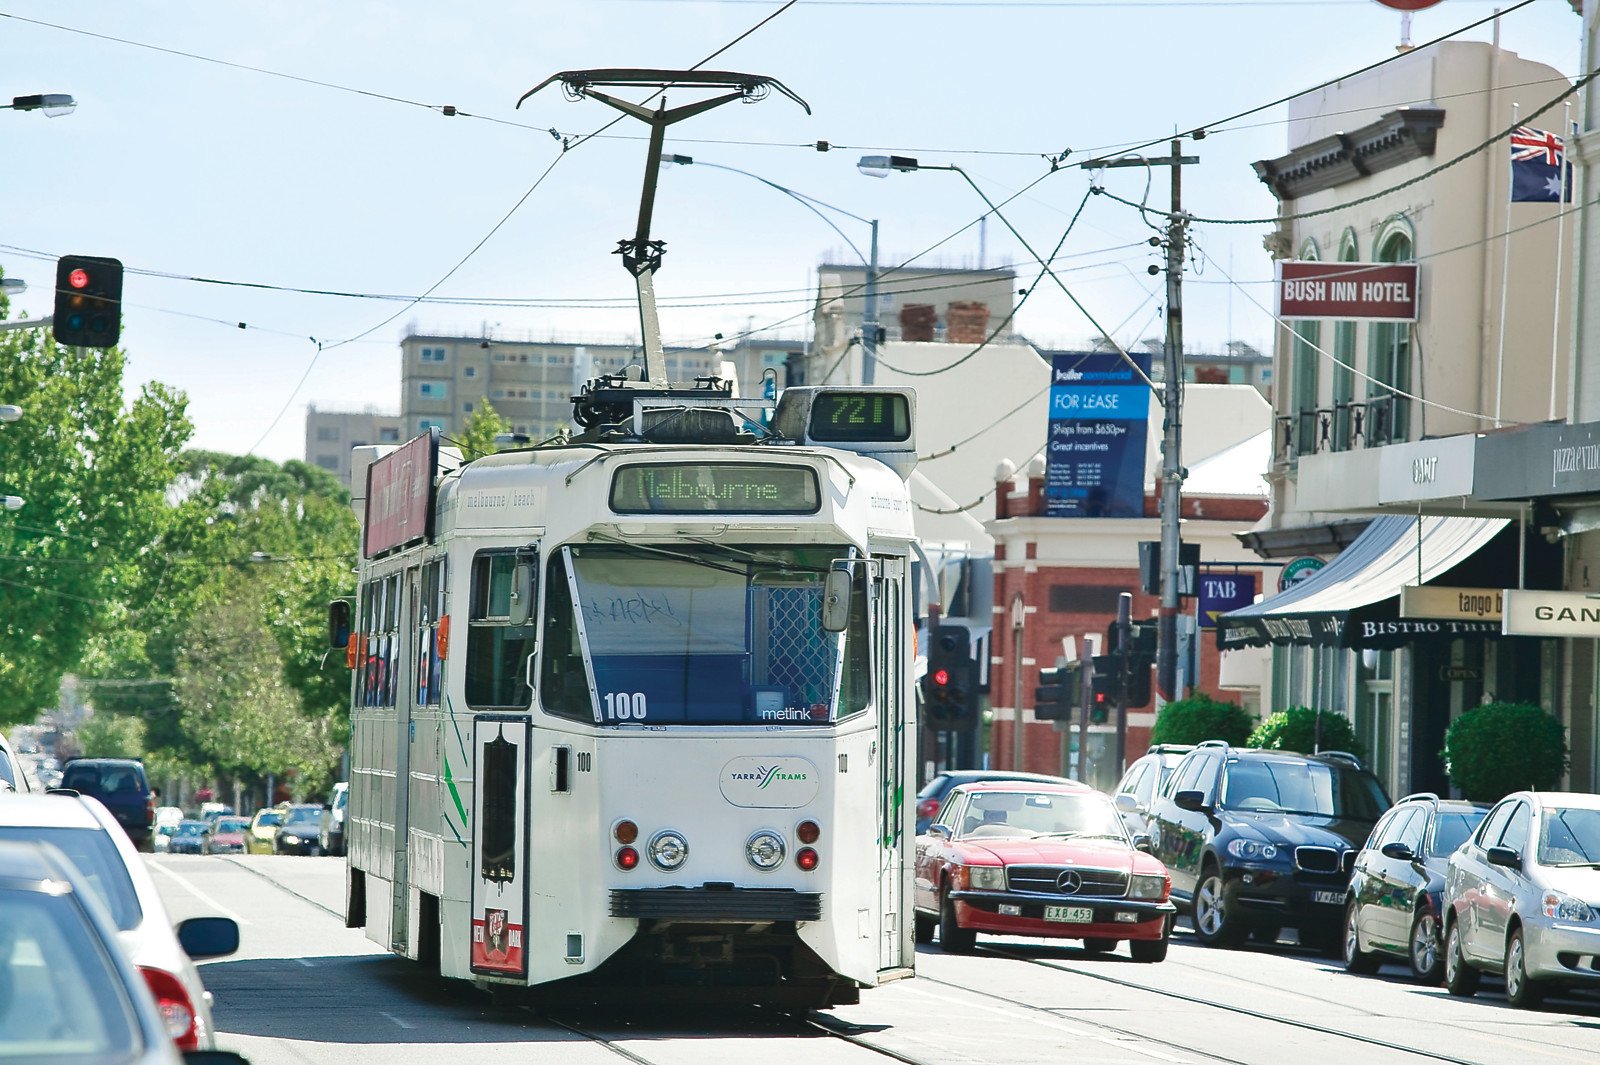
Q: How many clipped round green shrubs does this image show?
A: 3